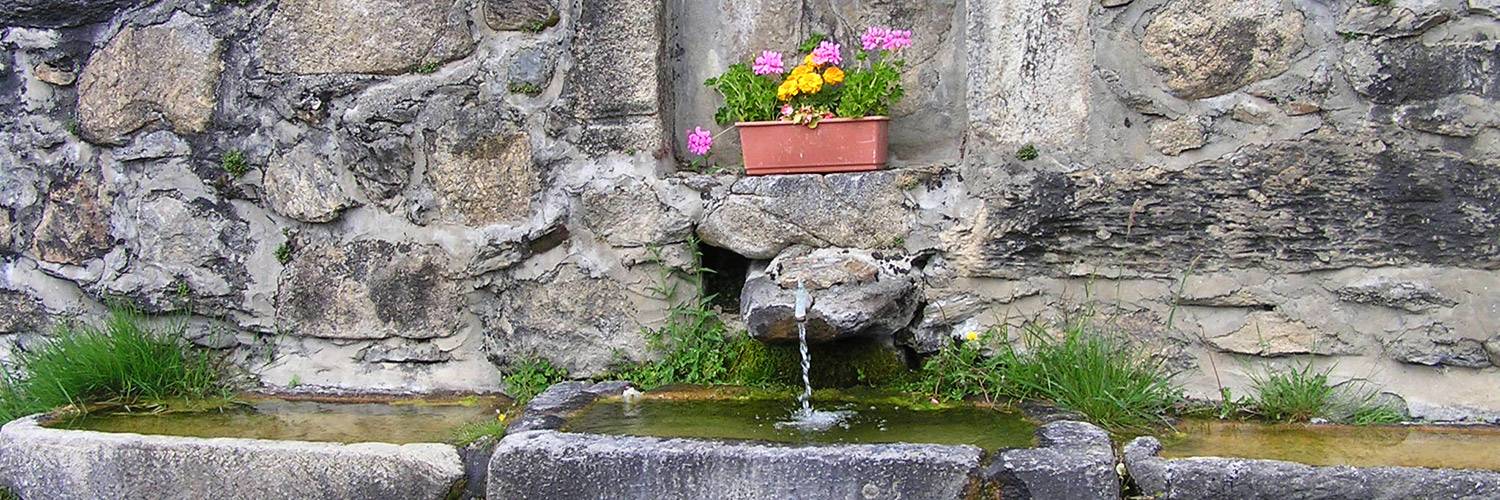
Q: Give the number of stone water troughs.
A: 3